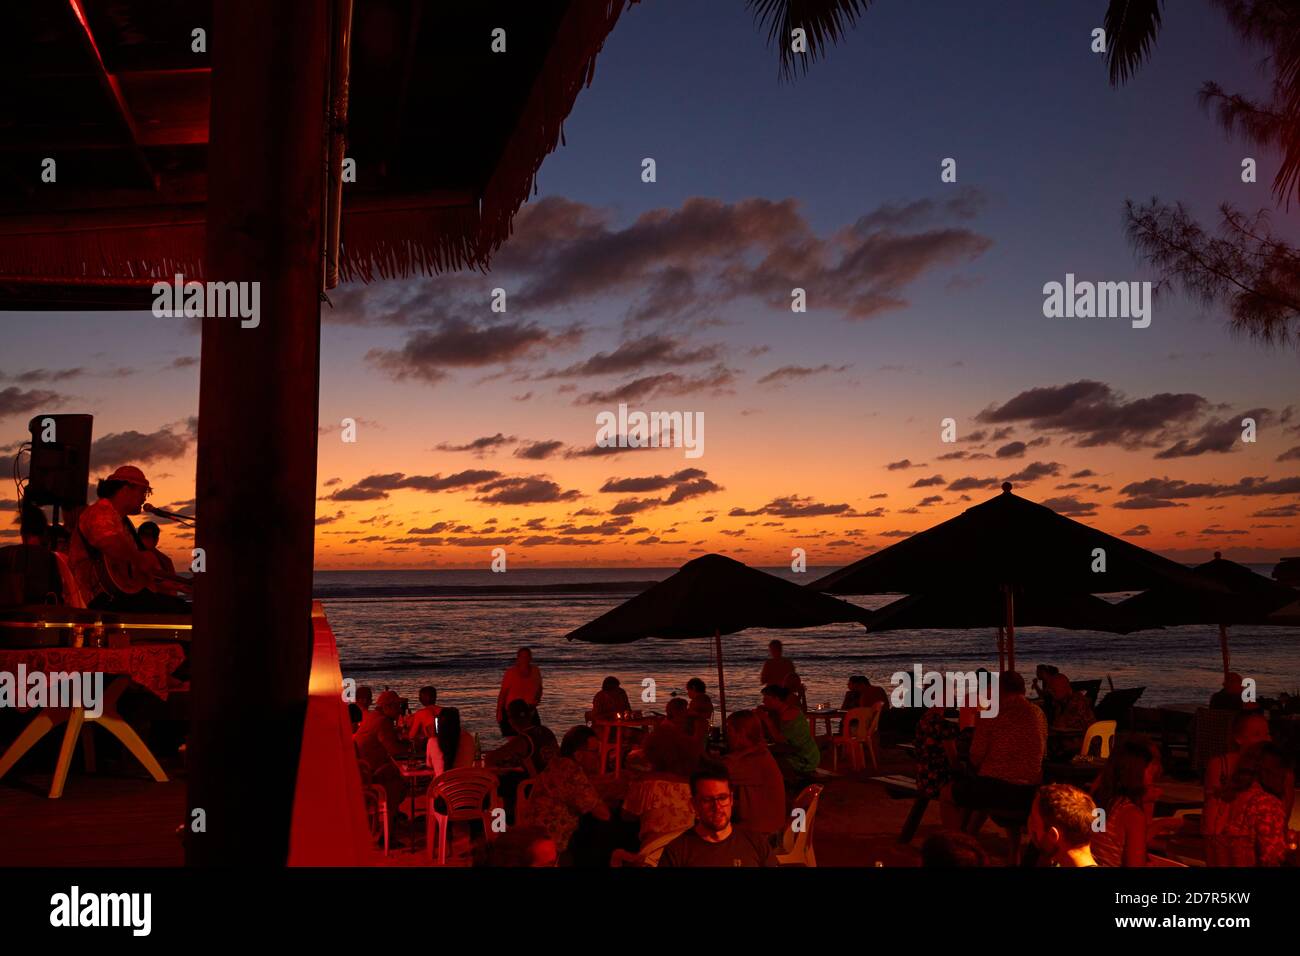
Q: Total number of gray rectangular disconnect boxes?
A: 0